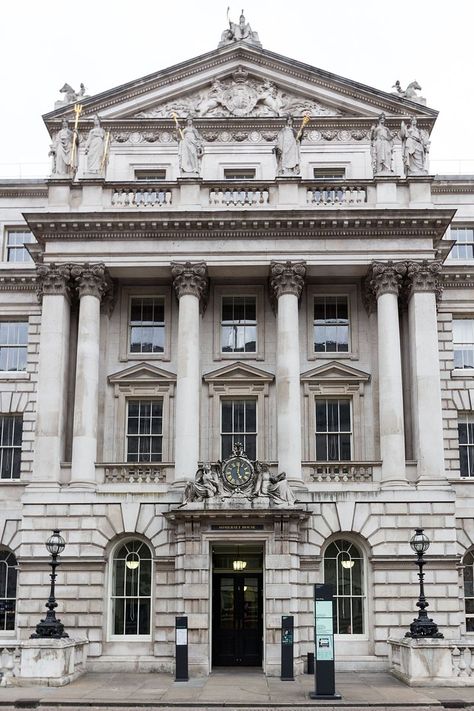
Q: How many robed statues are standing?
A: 6